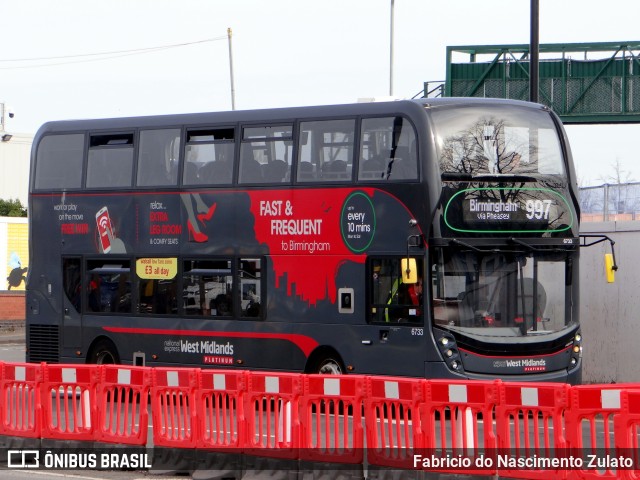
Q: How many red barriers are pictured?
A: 12